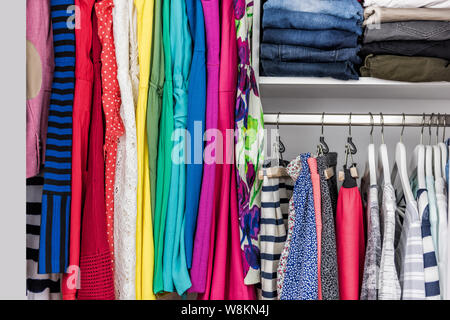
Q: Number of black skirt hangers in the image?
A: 3